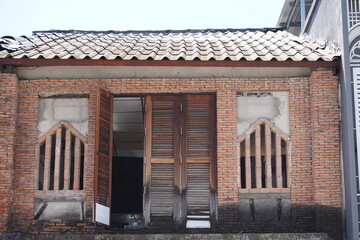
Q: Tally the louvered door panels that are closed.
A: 2